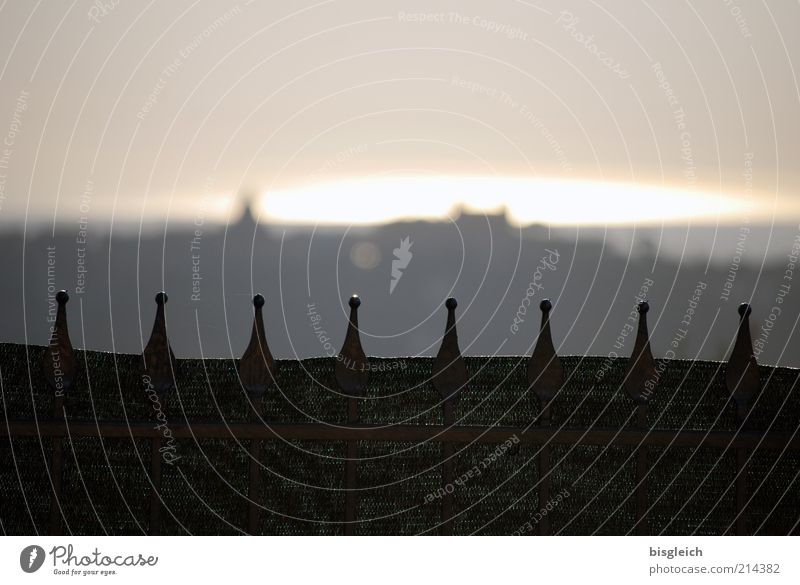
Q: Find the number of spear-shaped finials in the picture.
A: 8